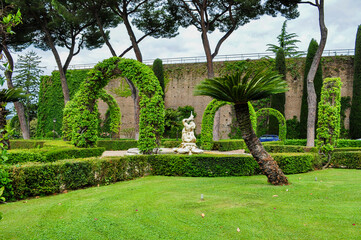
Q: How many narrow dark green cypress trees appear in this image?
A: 4